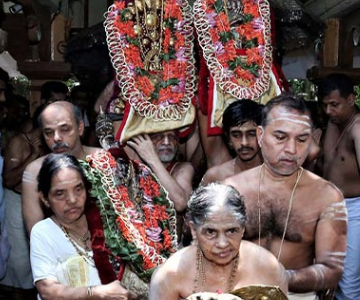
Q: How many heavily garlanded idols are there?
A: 3